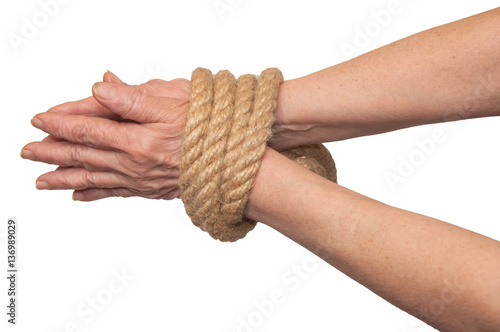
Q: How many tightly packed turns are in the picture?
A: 4